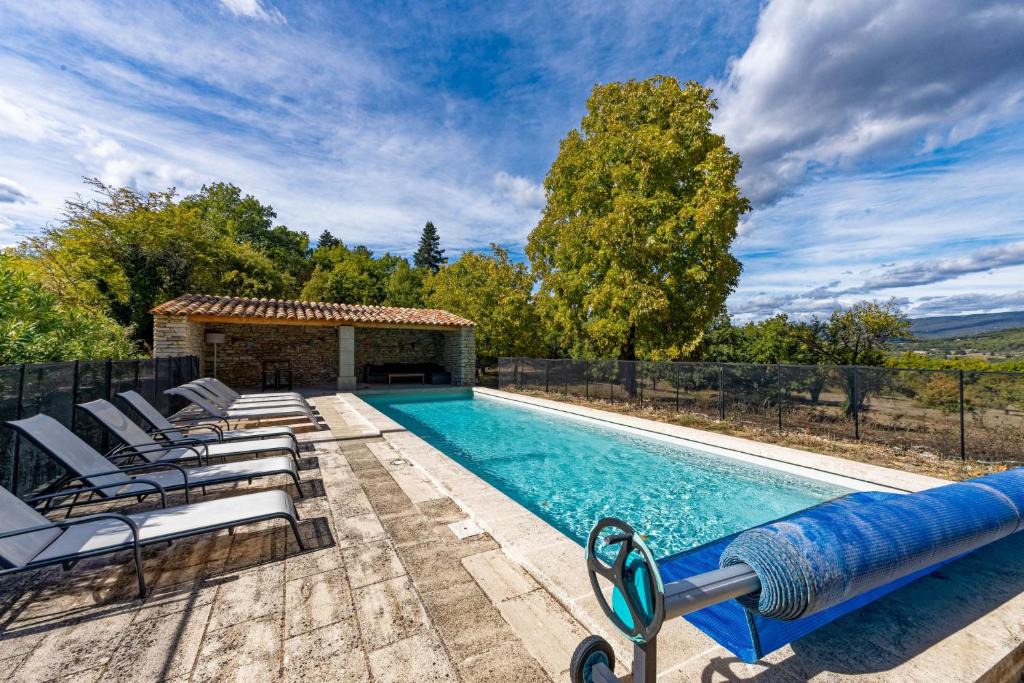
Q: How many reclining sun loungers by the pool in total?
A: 8